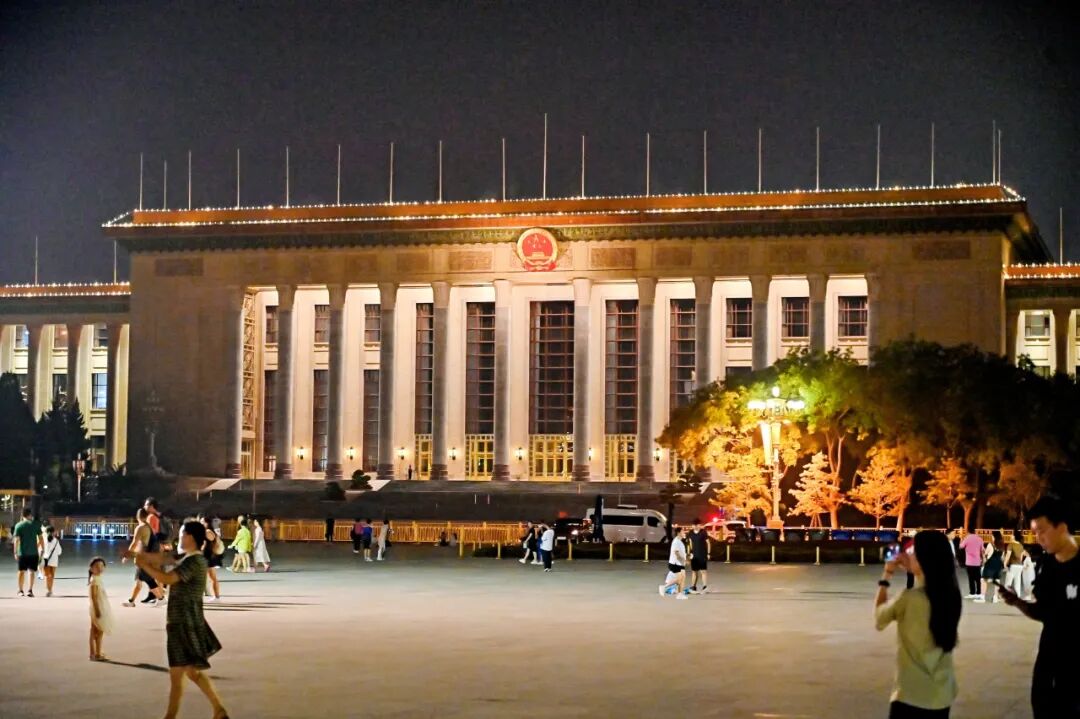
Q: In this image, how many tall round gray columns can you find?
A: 12